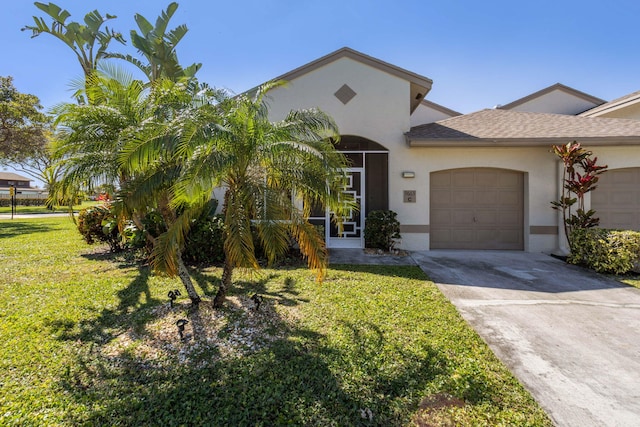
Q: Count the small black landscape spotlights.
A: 3